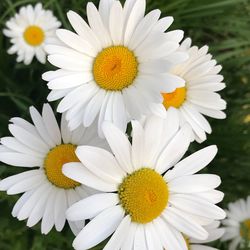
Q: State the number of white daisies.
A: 7